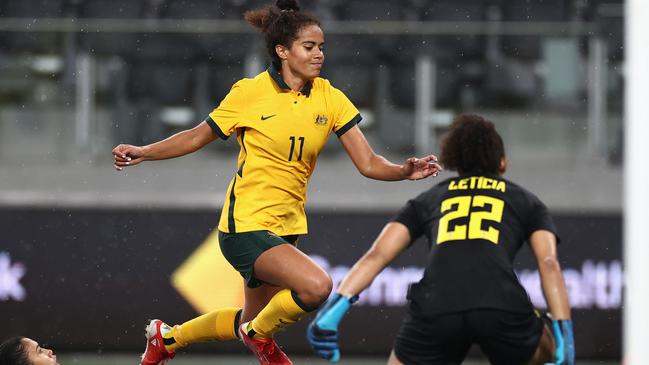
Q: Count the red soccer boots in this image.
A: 2